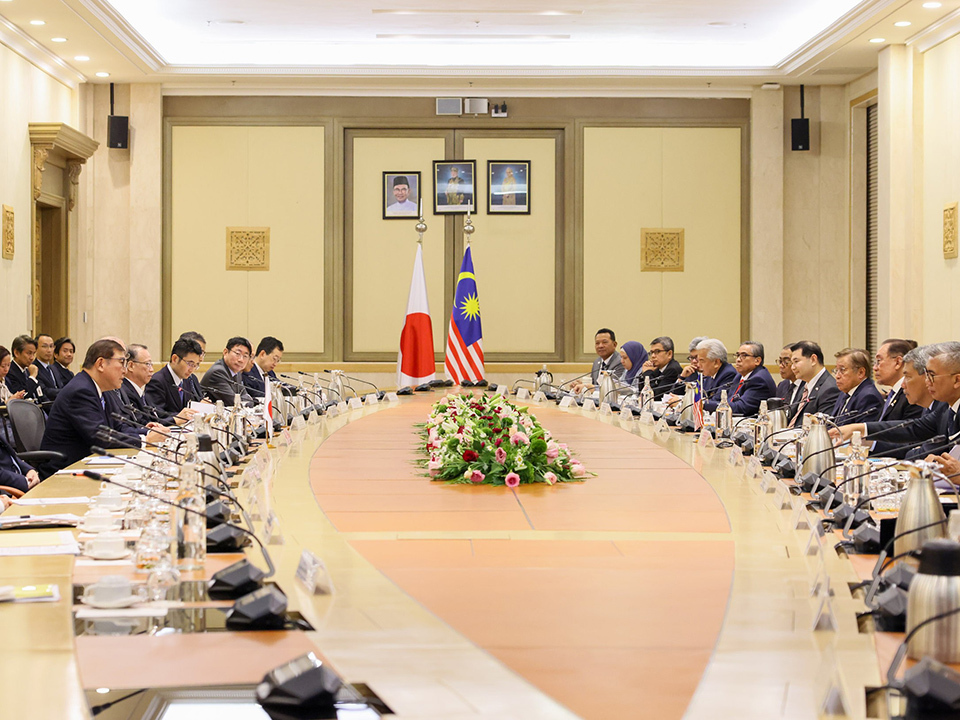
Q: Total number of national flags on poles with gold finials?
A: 2